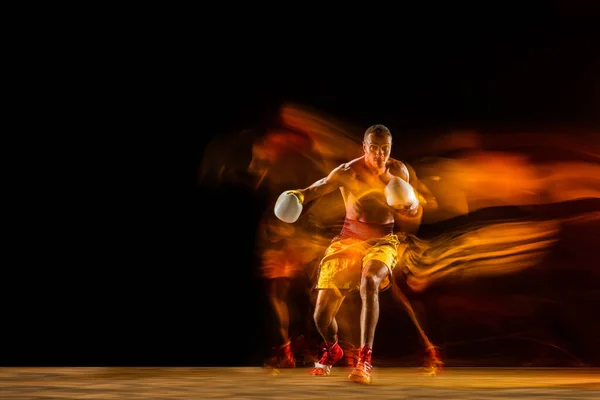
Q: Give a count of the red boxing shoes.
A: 2